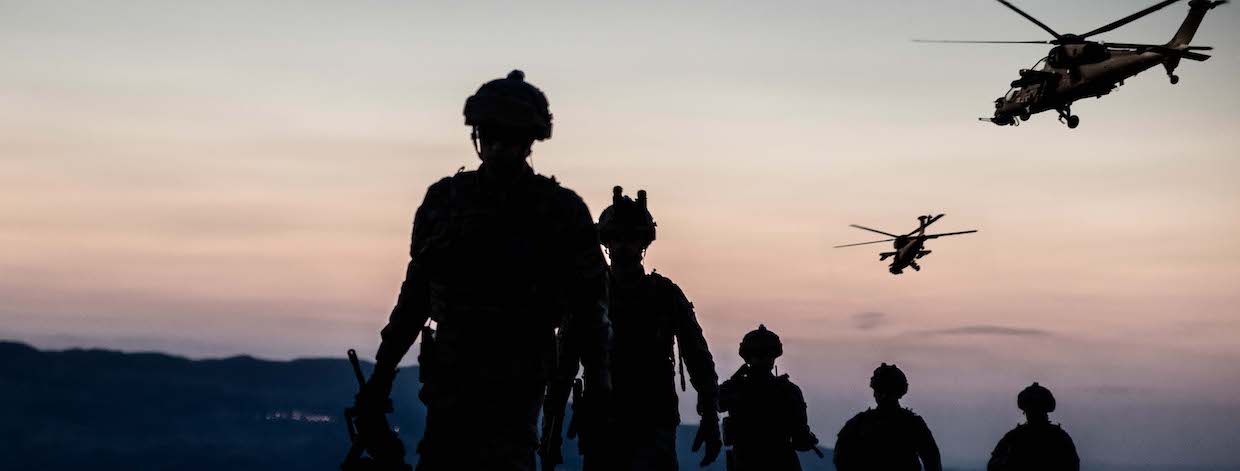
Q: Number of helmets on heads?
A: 5